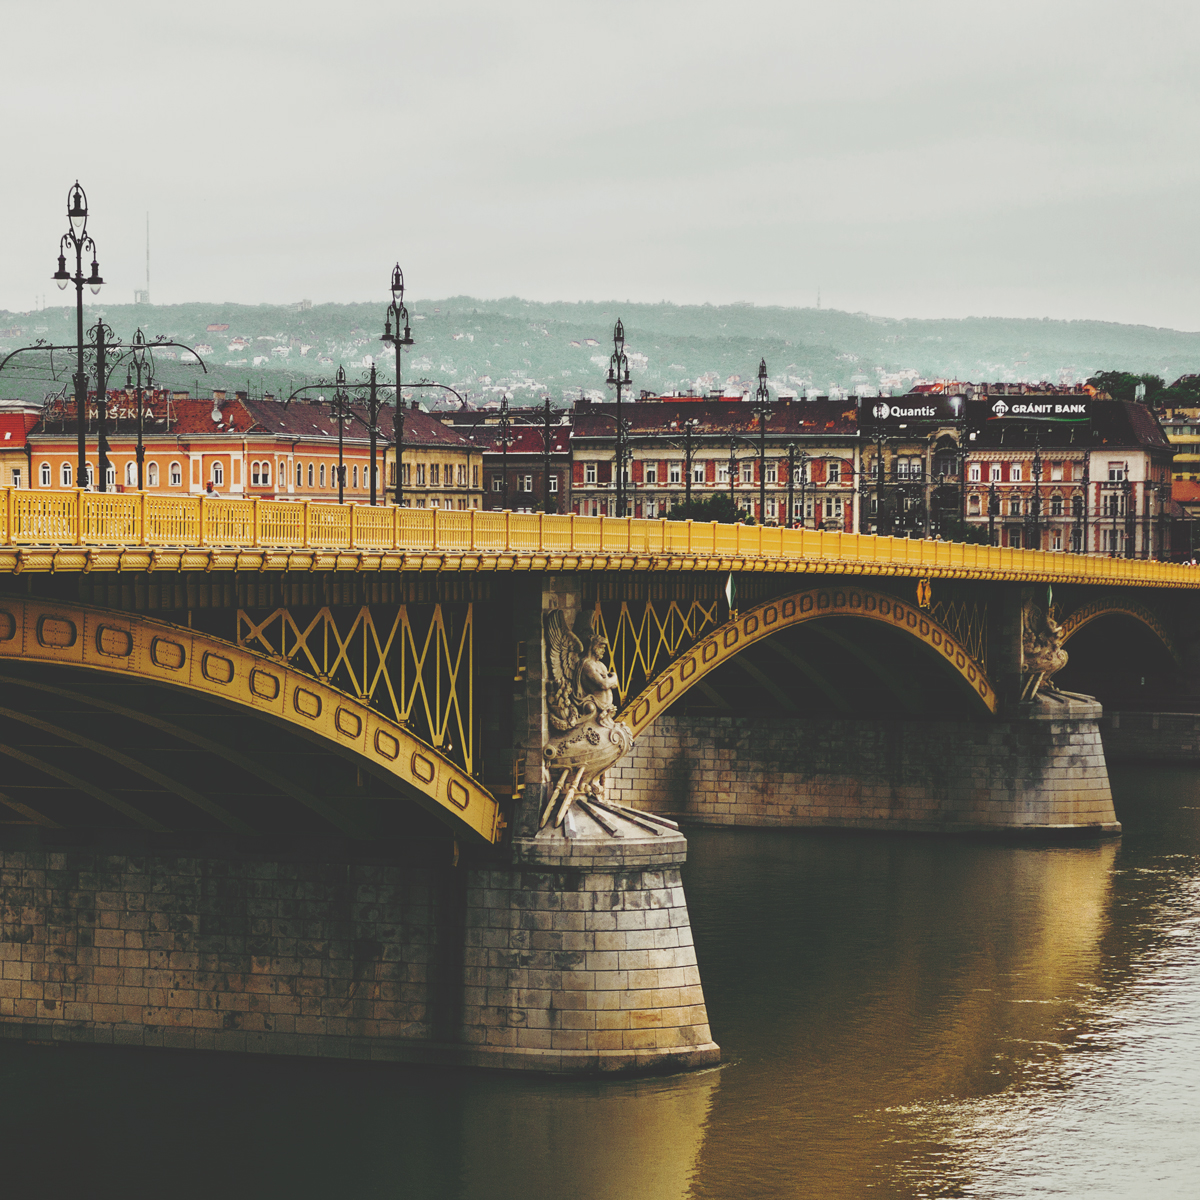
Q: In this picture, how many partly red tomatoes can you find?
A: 0